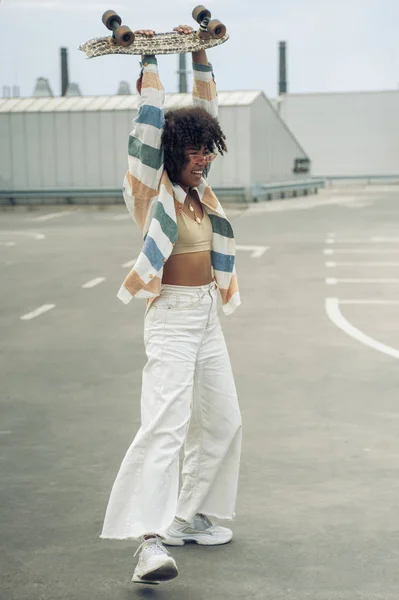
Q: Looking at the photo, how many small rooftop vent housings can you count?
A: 3